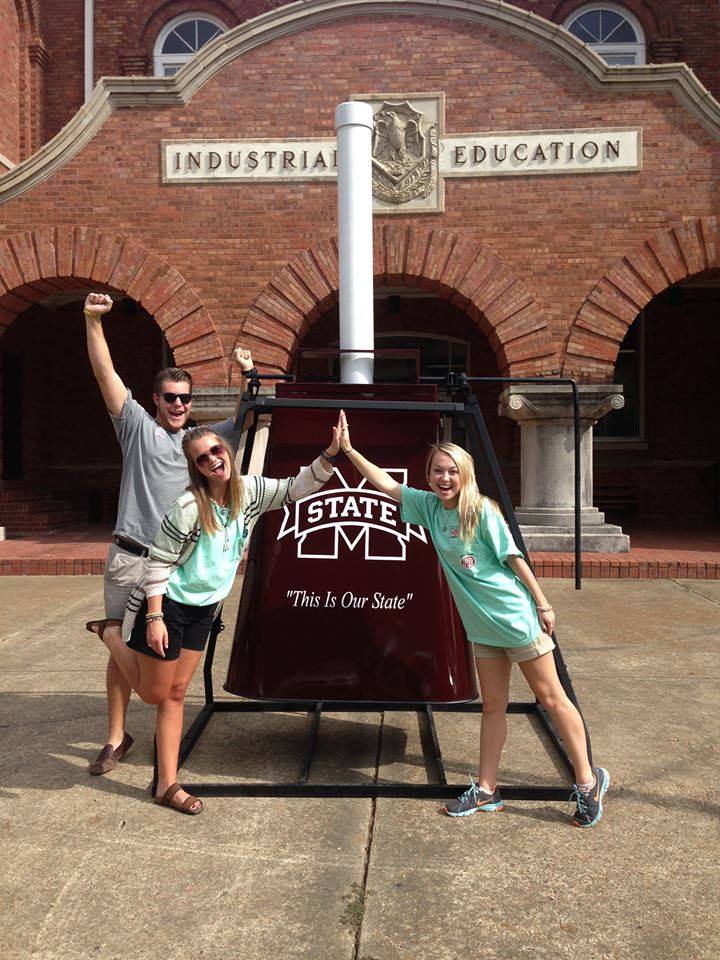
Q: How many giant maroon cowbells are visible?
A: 1